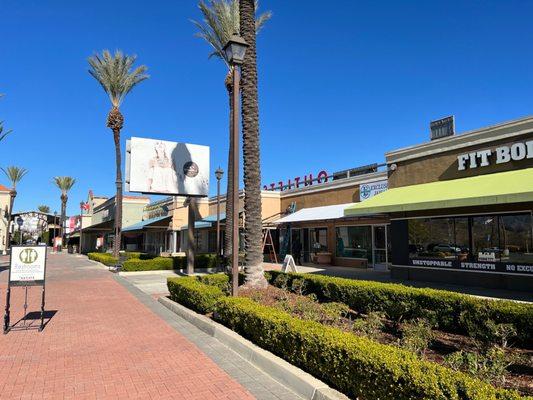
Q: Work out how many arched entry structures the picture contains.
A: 1